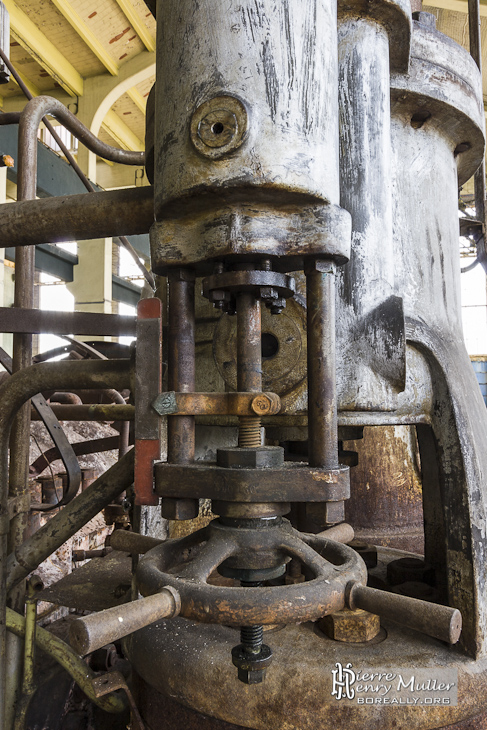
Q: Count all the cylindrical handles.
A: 4